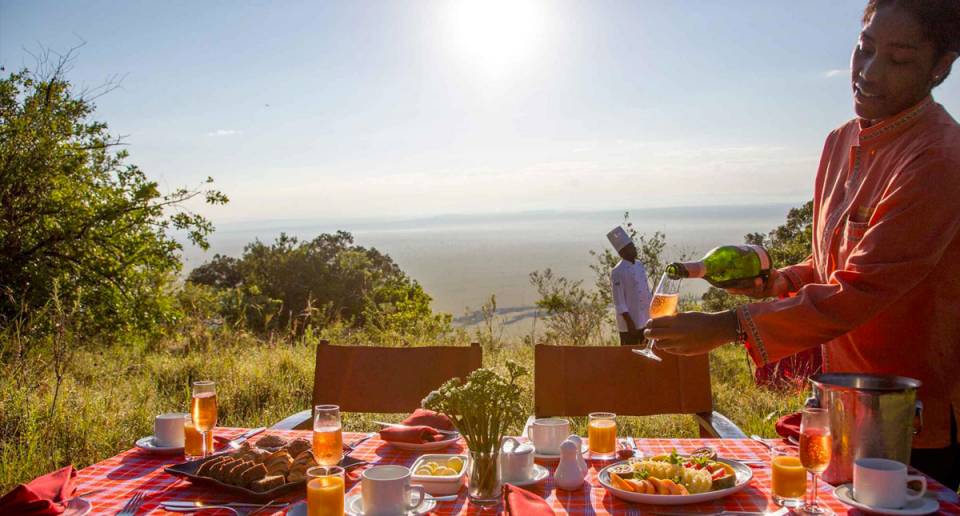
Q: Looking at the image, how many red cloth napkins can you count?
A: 4